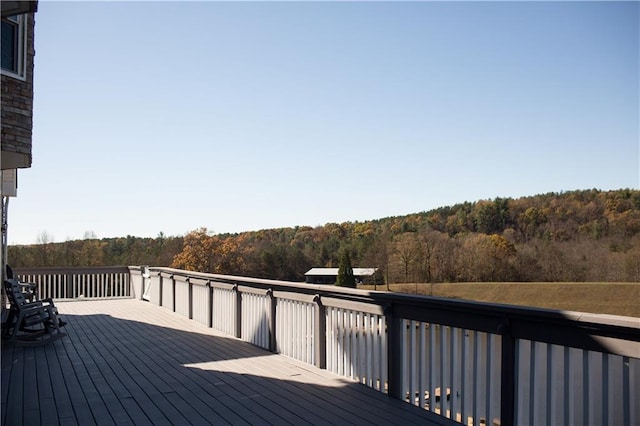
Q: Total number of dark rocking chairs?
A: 2